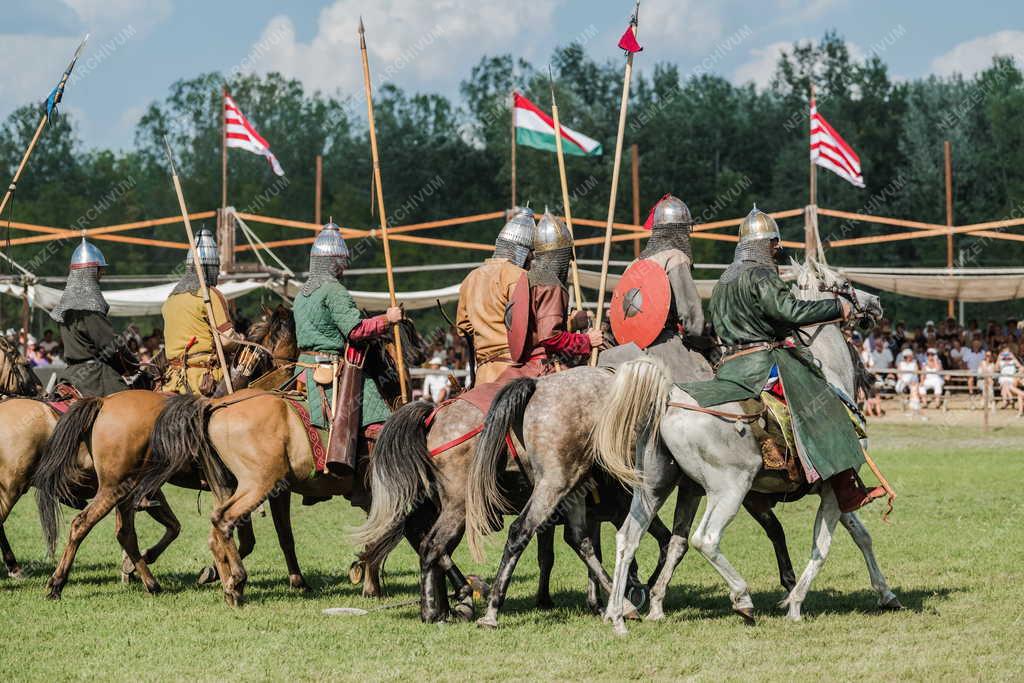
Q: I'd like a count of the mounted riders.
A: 7